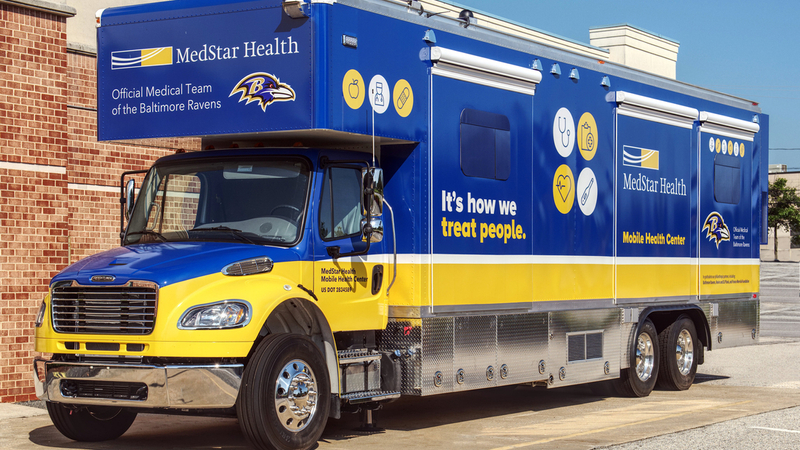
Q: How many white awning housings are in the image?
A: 3